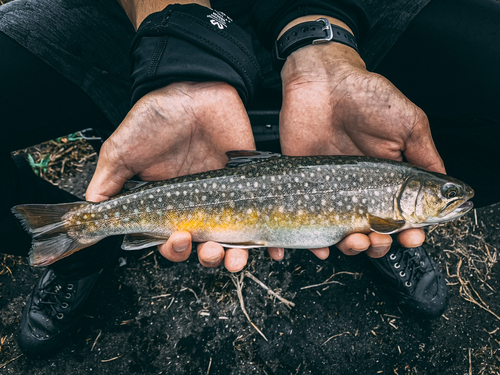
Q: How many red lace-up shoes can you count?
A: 0